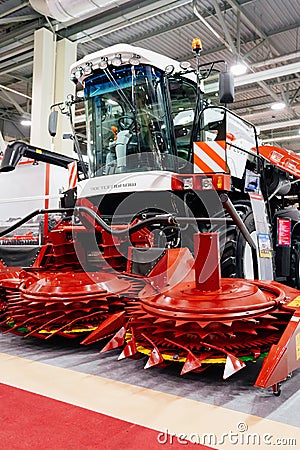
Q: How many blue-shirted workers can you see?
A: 0